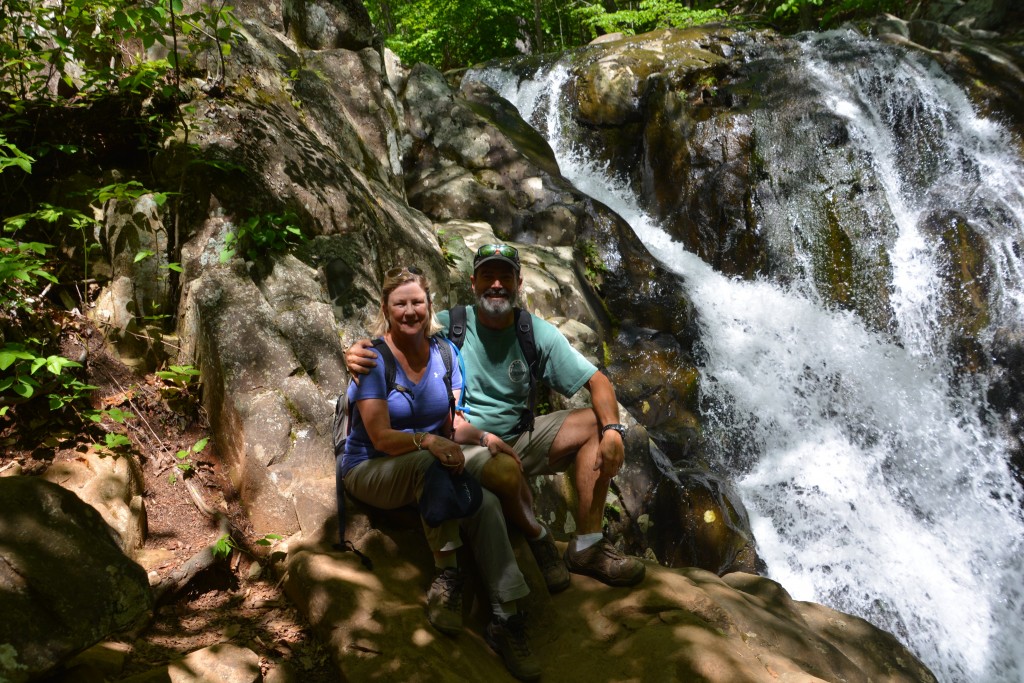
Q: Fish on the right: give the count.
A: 0